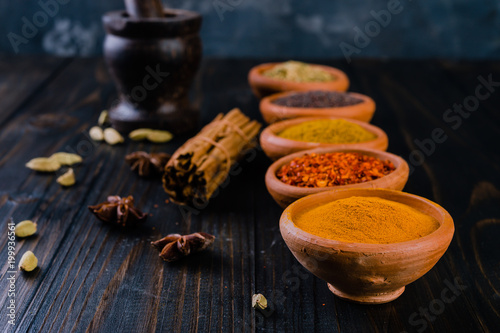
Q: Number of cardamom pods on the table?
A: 11